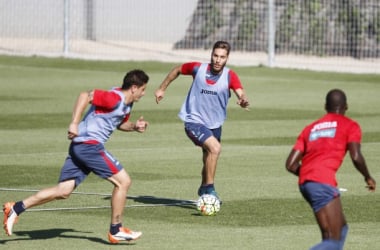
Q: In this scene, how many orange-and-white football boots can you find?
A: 2